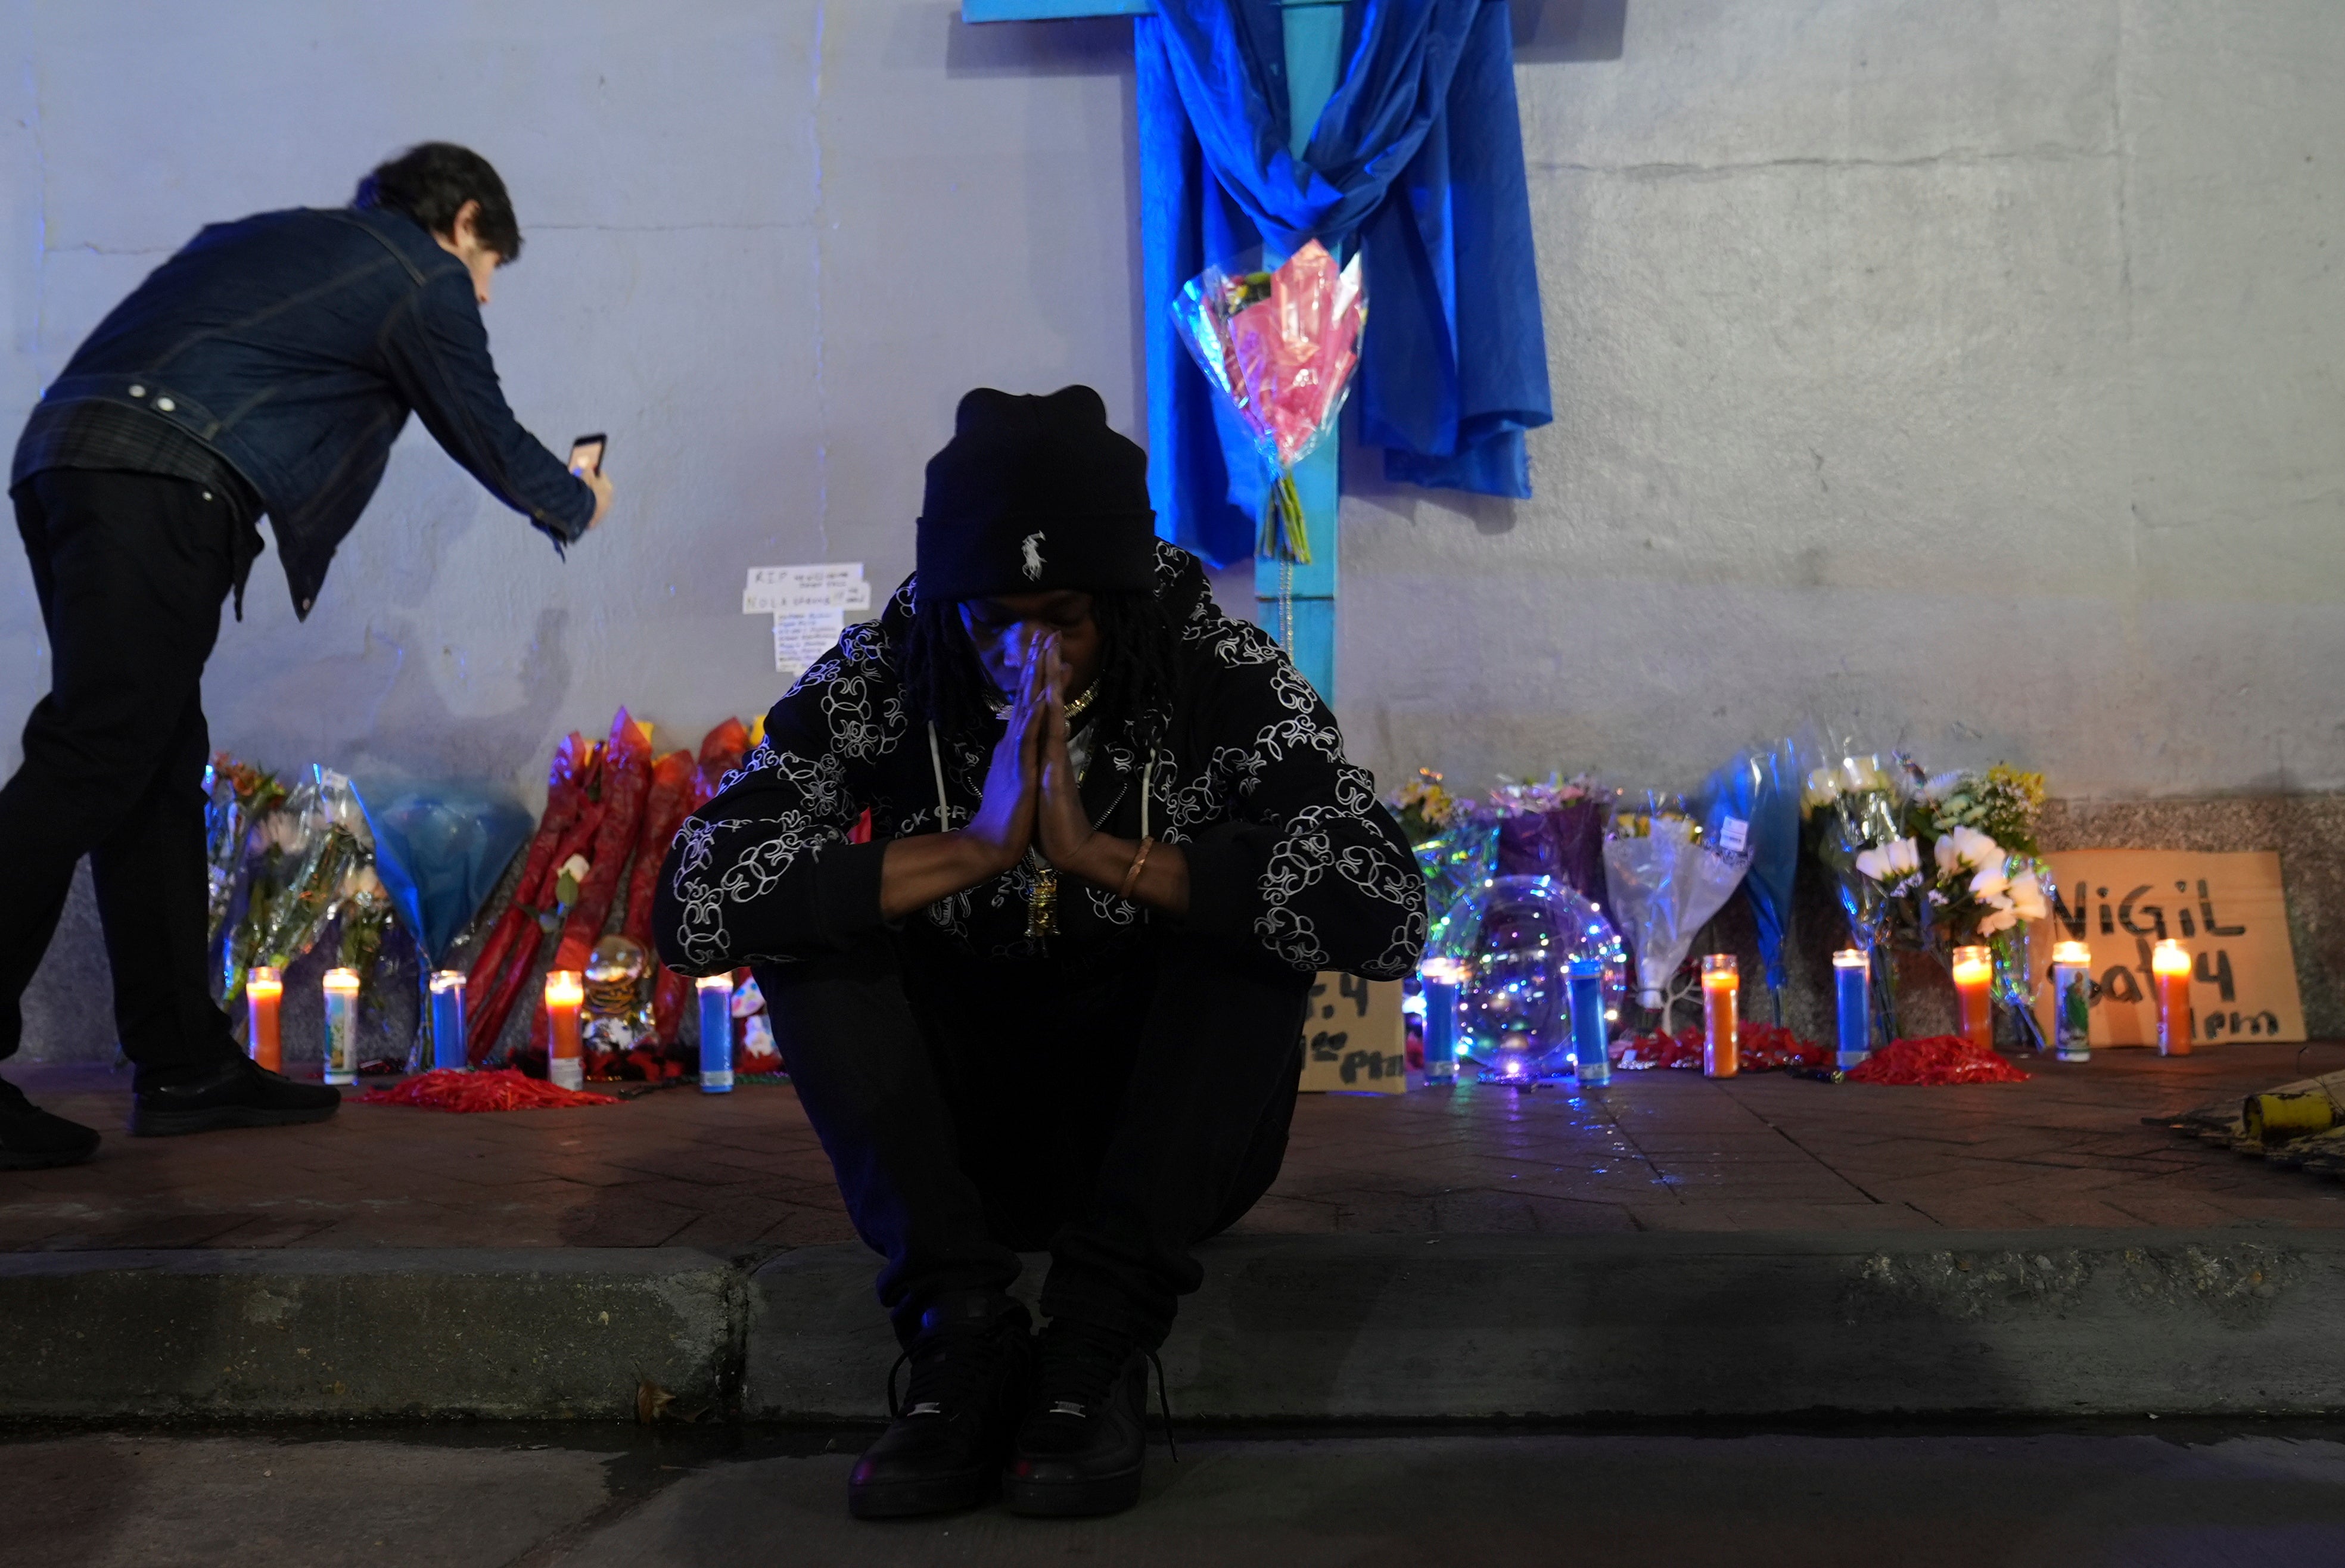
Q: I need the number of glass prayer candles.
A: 12